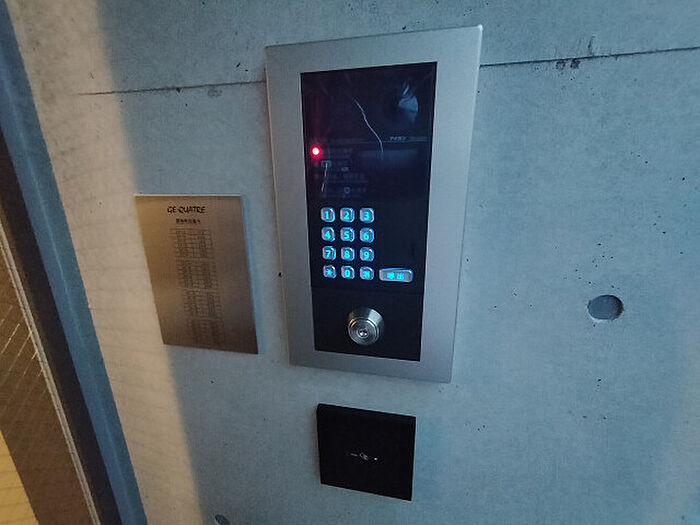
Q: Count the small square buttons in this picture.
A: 12